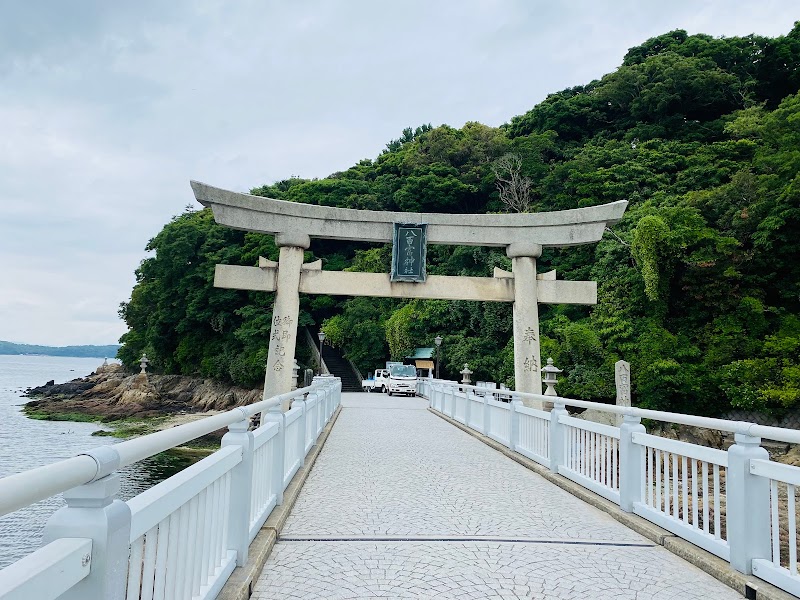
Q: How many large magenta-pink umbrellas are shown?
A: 0